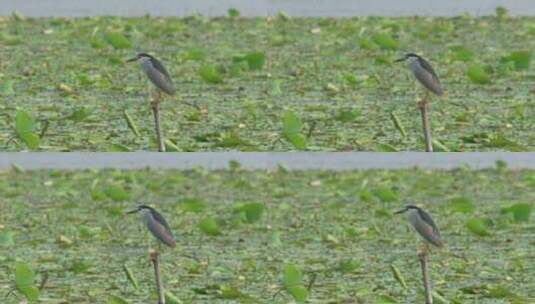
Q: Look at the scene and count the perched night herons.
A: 4